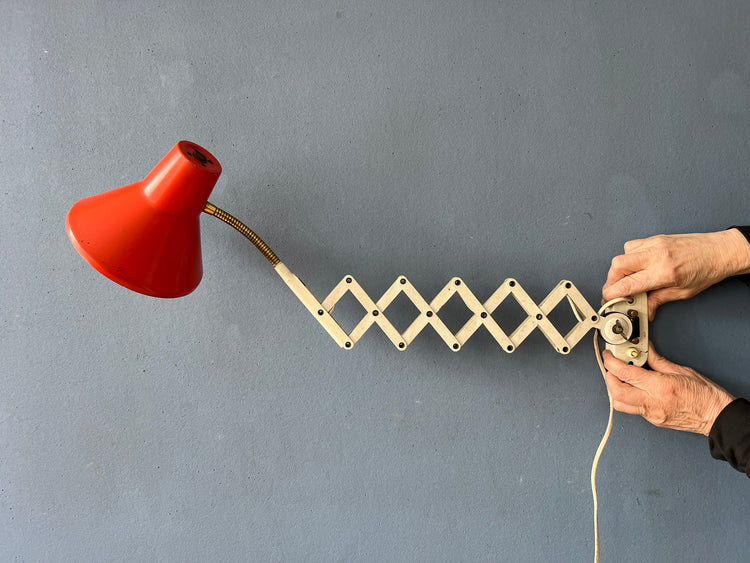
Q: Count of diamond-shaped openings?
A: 5